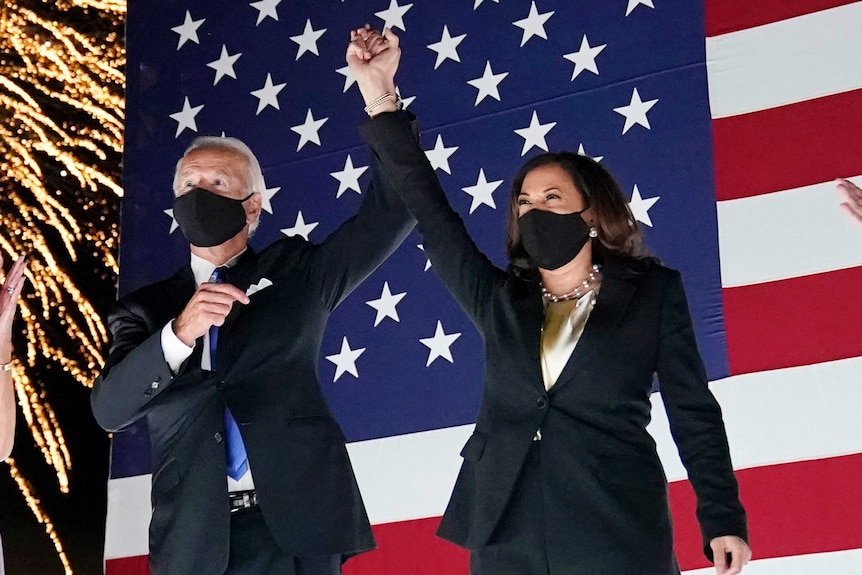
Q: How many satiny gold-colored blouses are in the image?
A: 1